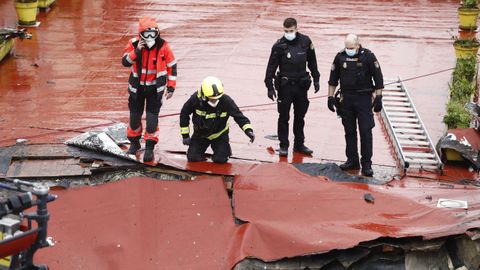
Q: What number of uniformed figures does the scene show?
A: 4